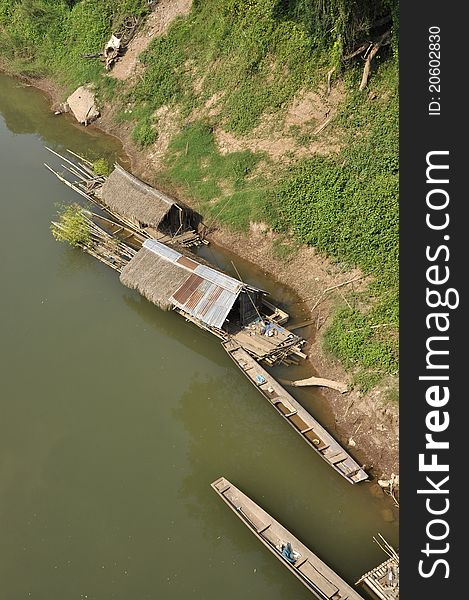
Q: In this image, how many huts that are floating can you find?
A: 2